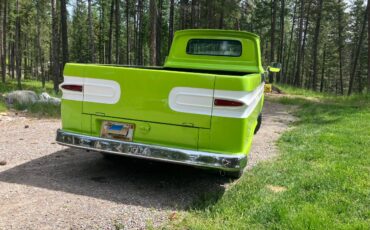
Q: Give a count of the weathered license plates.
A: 1